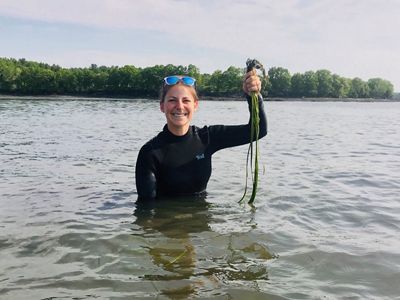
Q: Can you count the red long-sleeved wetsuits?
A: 0